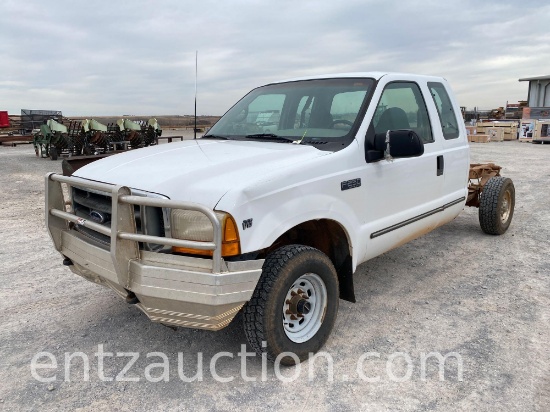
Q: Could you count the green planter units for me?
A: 4